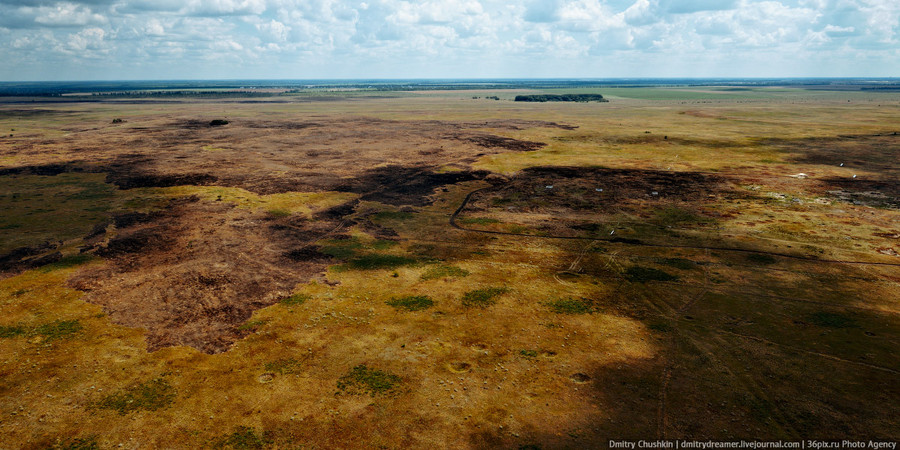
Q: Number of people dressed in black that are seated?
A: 0